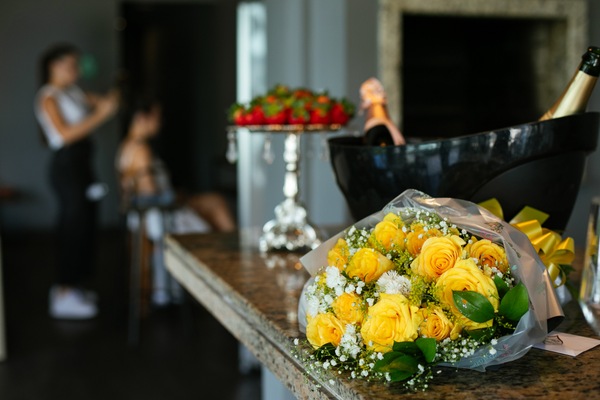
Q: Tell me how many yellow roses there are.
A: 11